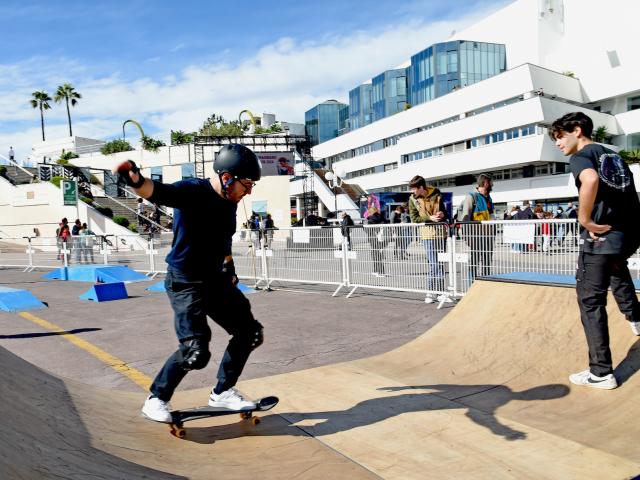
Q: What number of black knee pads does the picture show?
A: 2